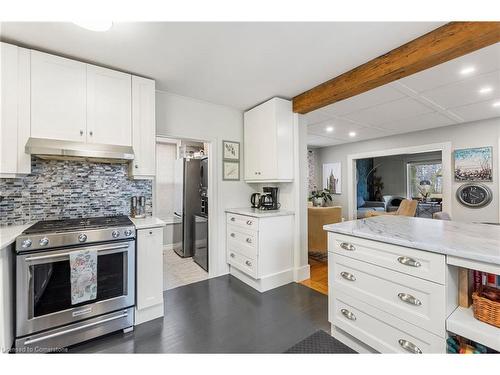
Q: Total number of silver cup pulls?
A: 12